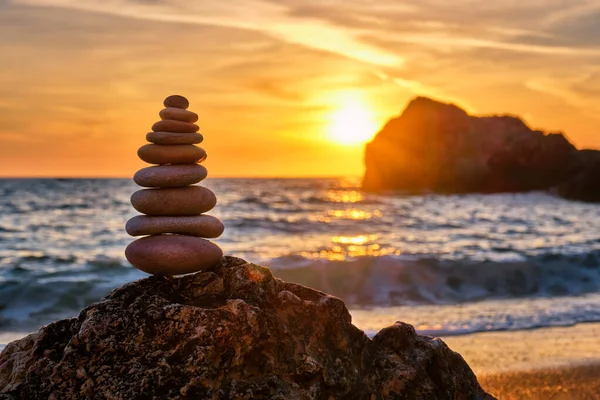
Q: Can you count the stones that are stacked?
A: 9